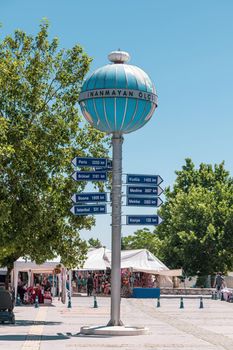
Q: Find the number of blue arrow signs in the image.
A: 8